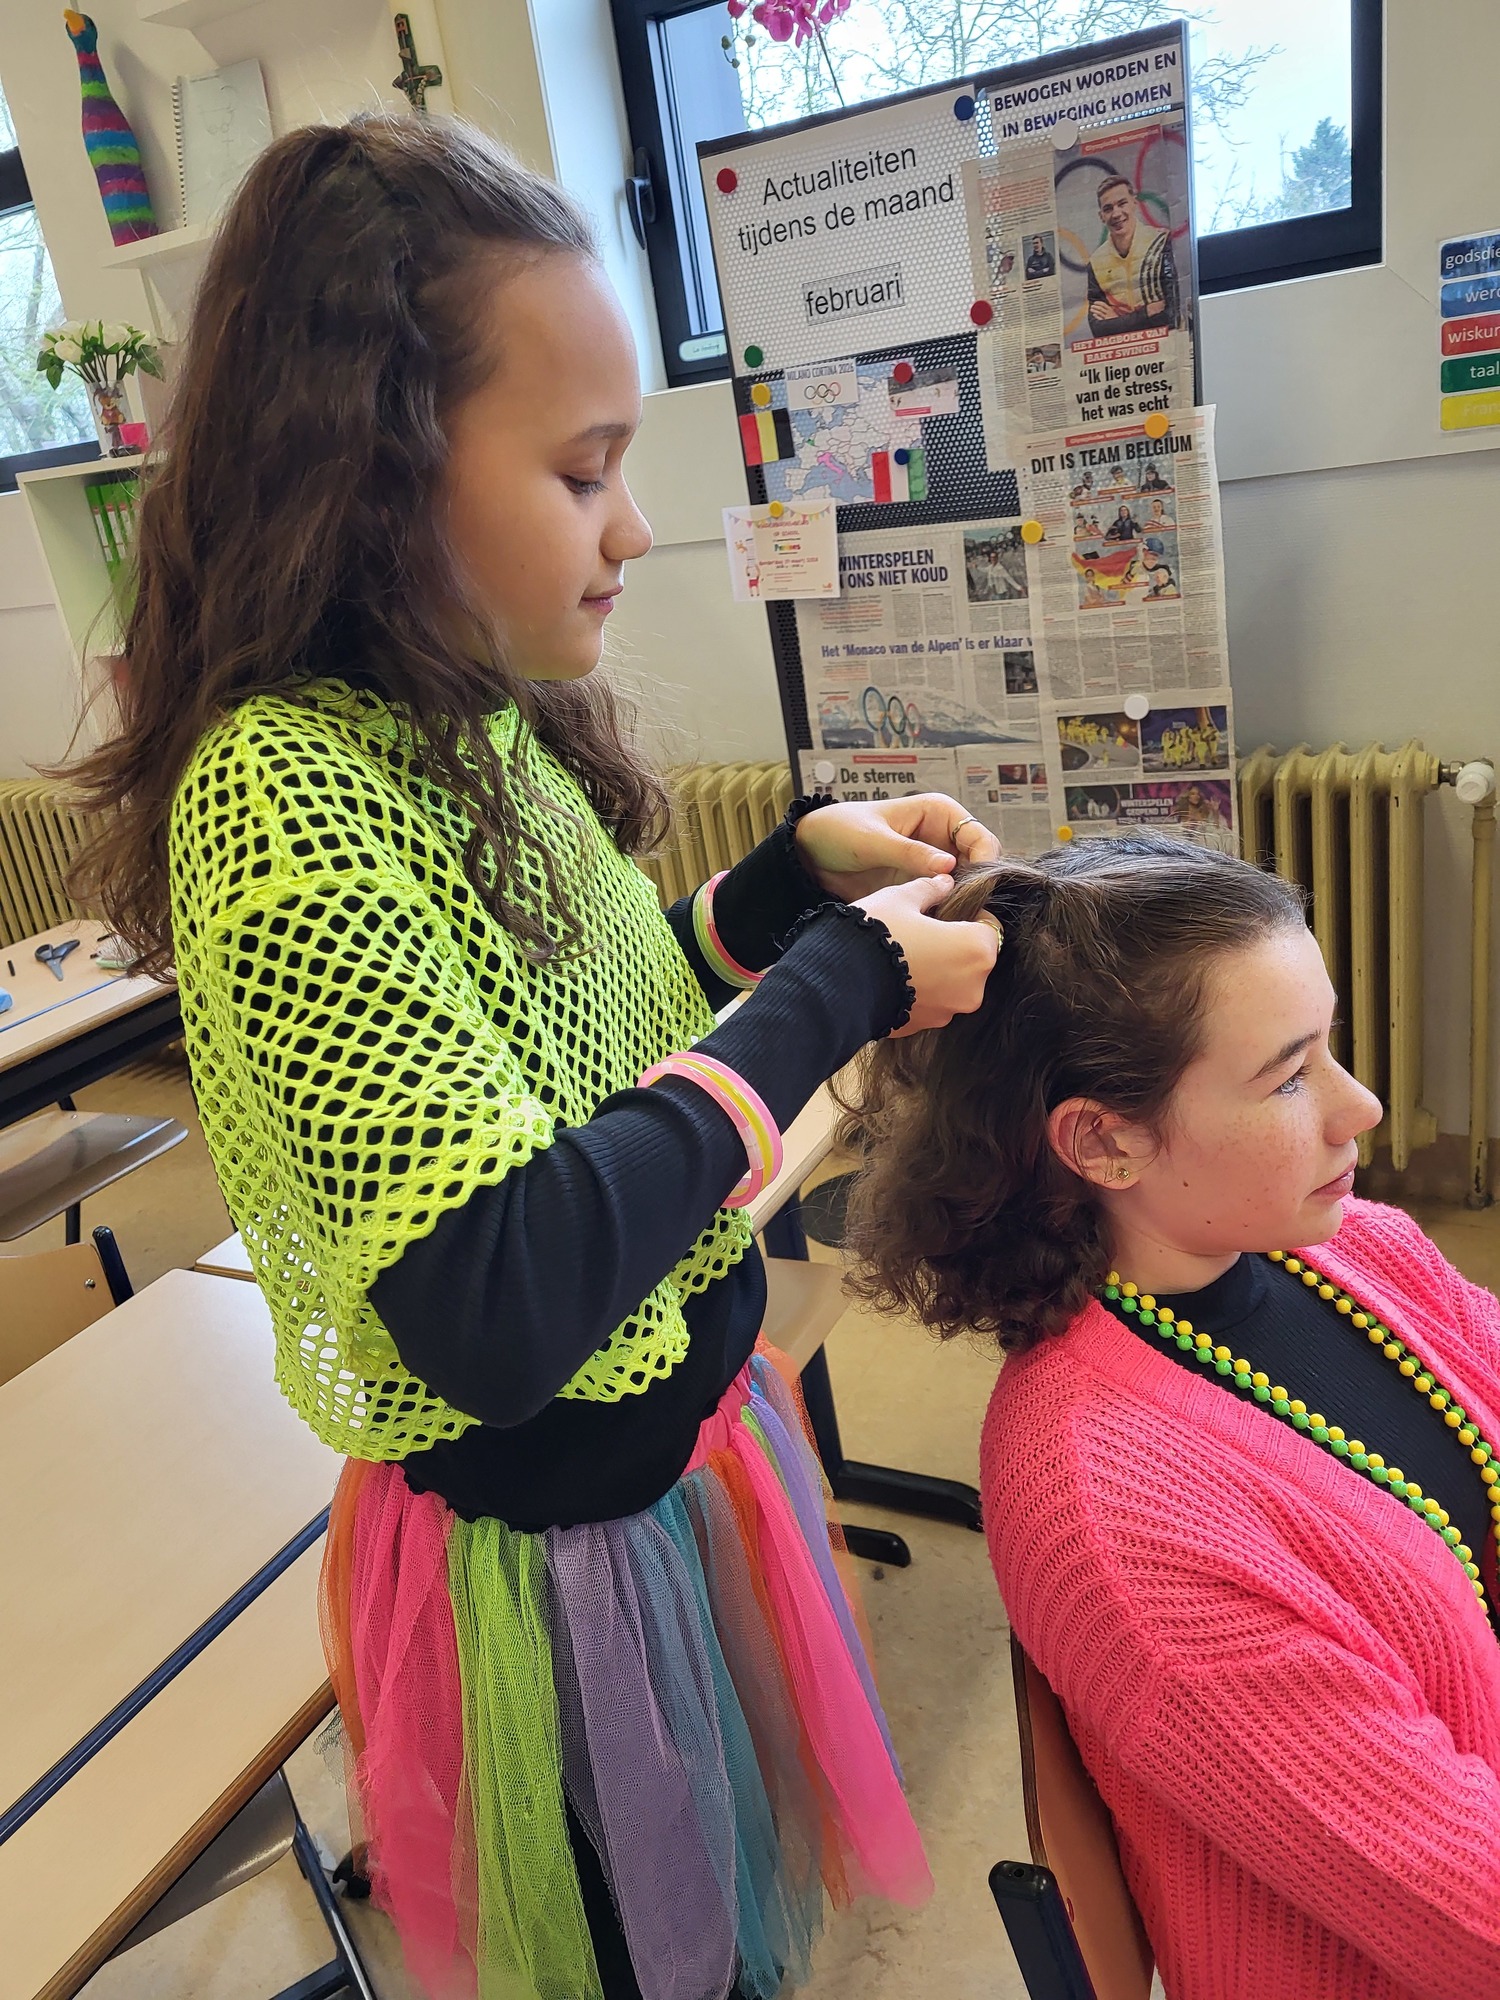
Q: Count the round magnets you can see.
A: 14